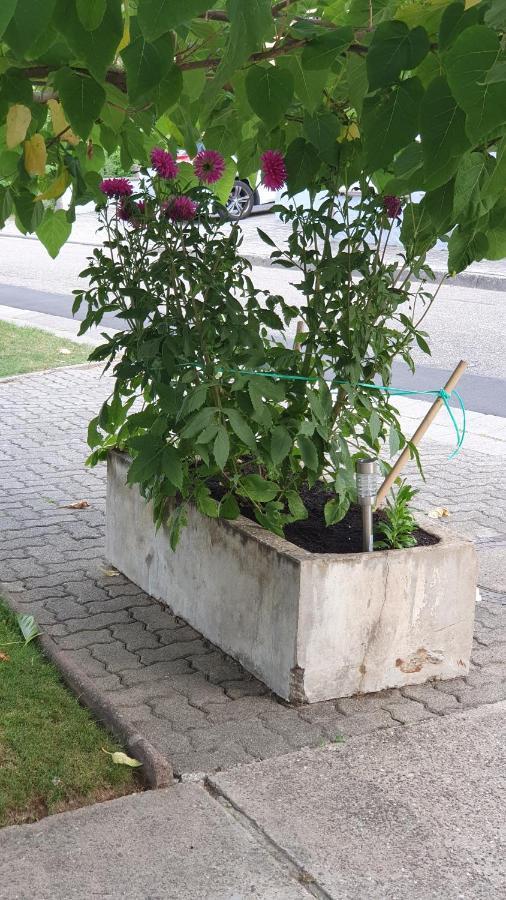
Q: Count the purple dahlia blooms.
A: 7